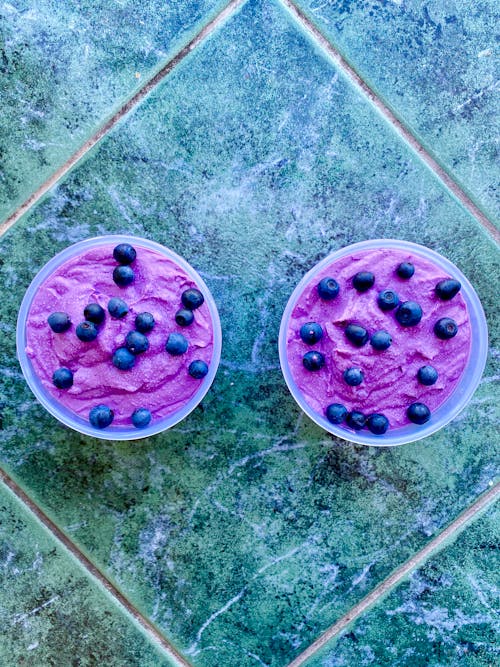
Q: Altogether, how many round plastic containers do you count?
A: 2